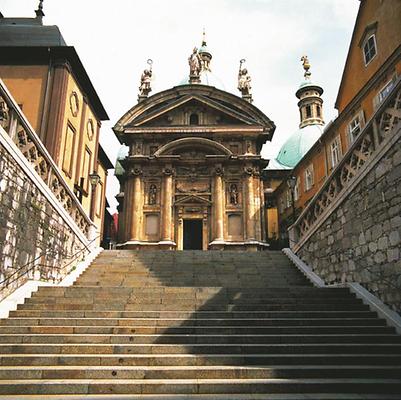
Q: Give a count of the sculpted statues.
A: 5